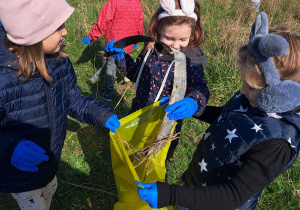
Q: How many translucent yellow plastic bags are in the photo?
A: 1